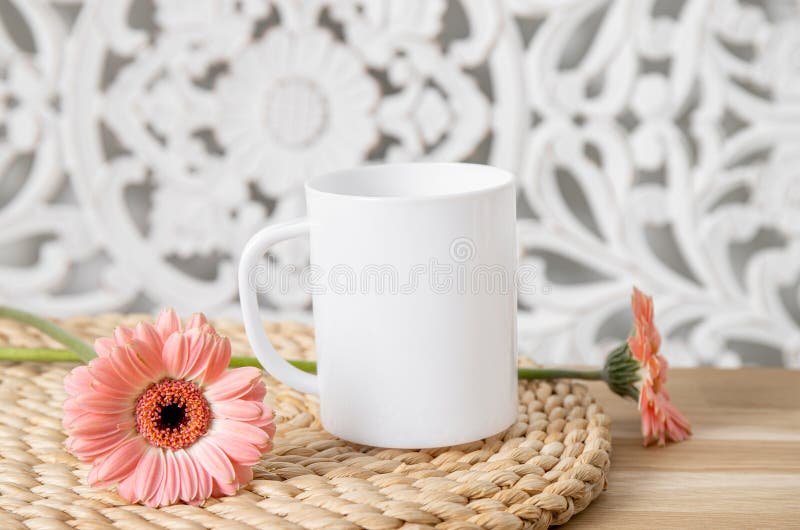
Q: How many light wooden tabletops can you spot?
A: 1